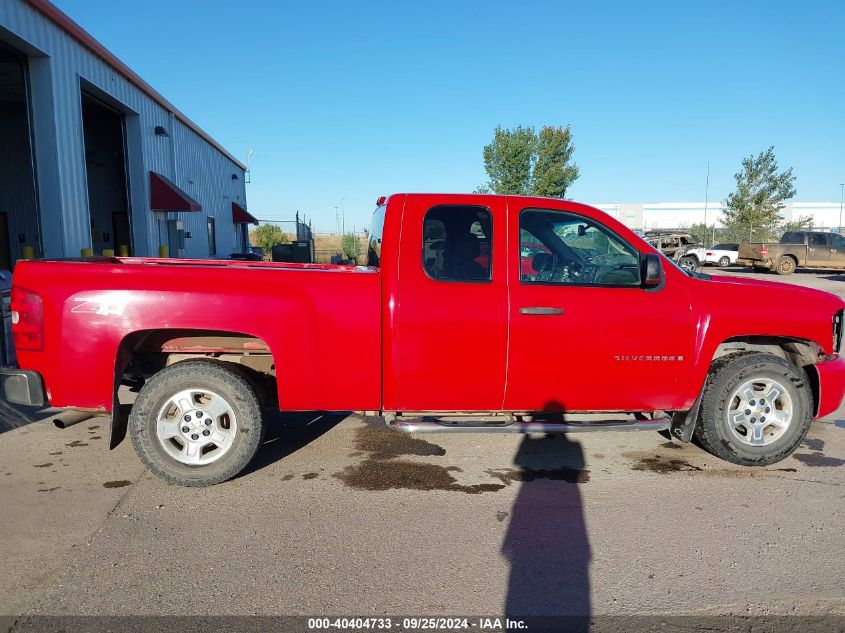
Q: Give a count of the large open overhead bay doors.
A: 2